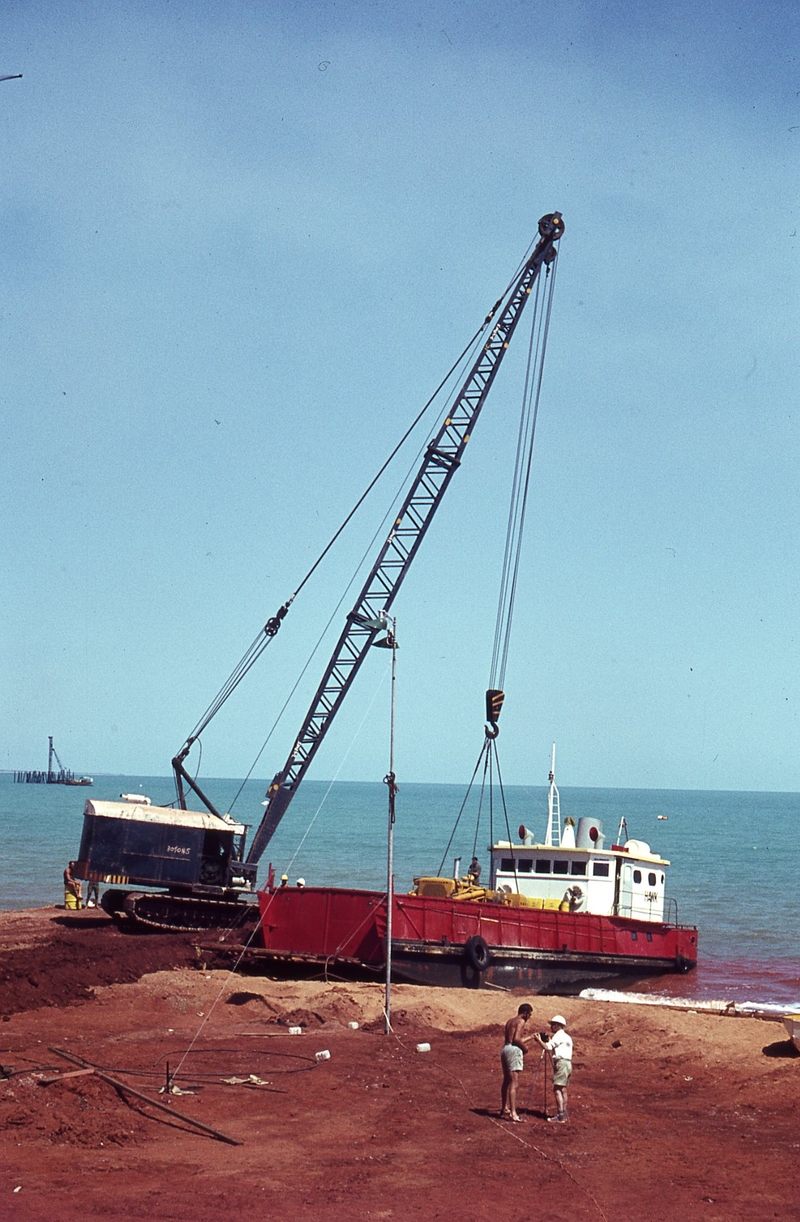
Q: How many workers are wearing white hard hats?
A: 2